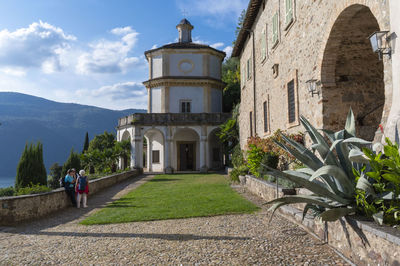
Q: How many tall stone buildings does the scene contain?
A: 2